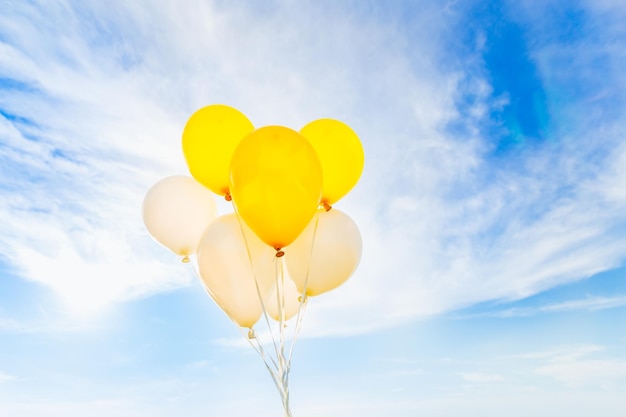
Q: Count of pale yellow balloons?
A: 4